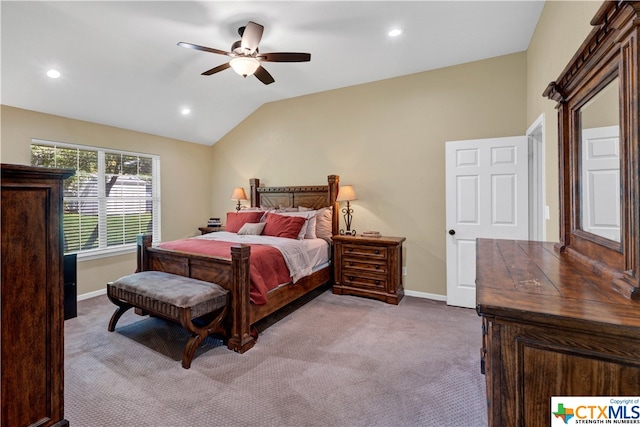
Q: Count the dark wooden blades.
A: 4